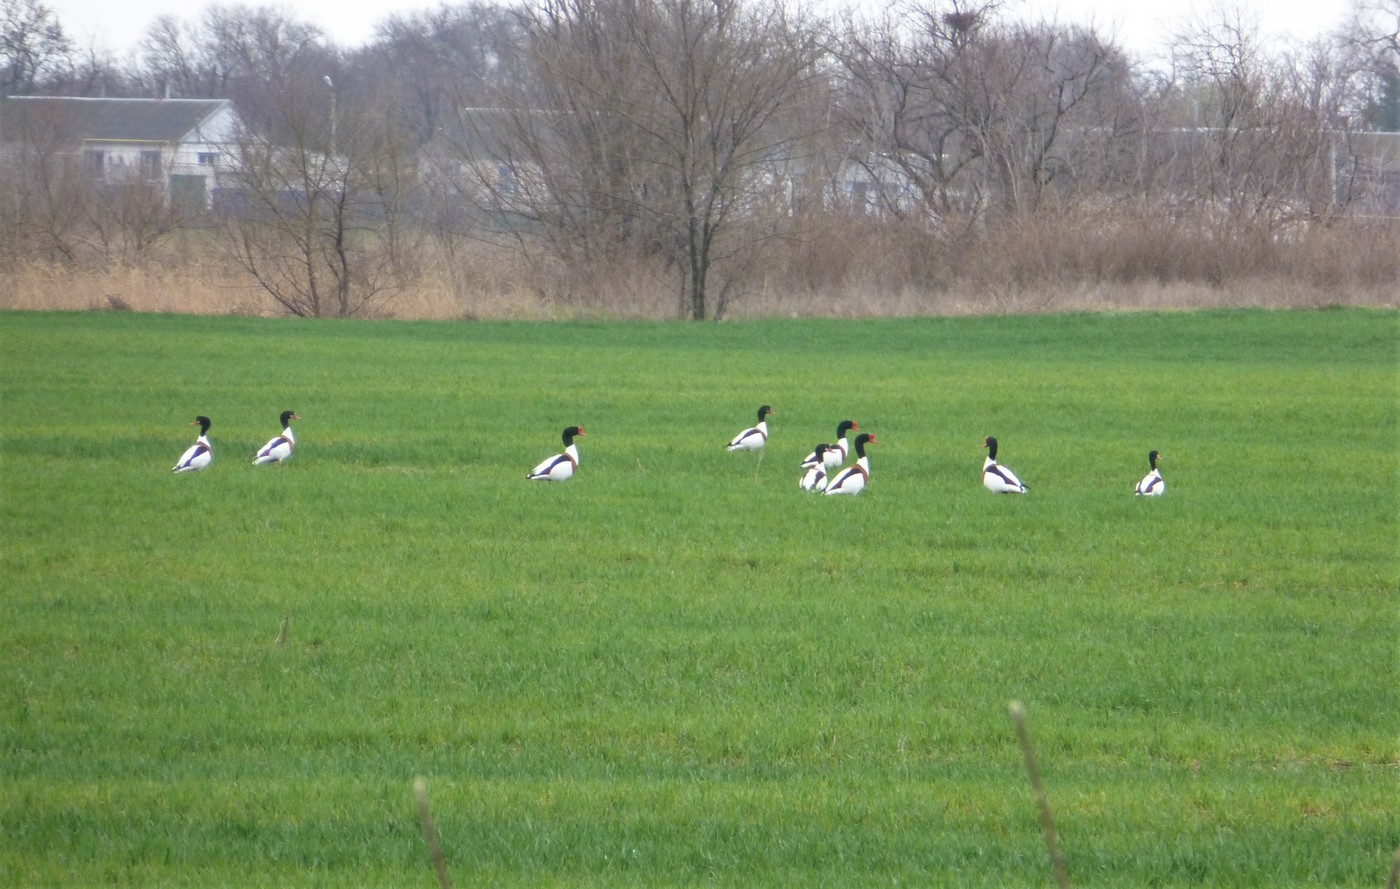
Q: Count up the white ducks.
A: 9